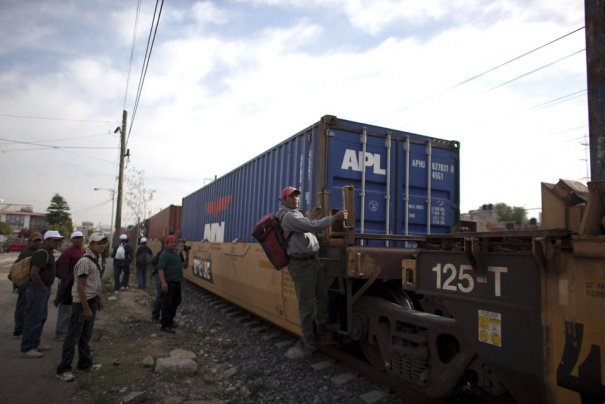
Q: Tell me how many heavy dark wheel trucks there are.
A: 1